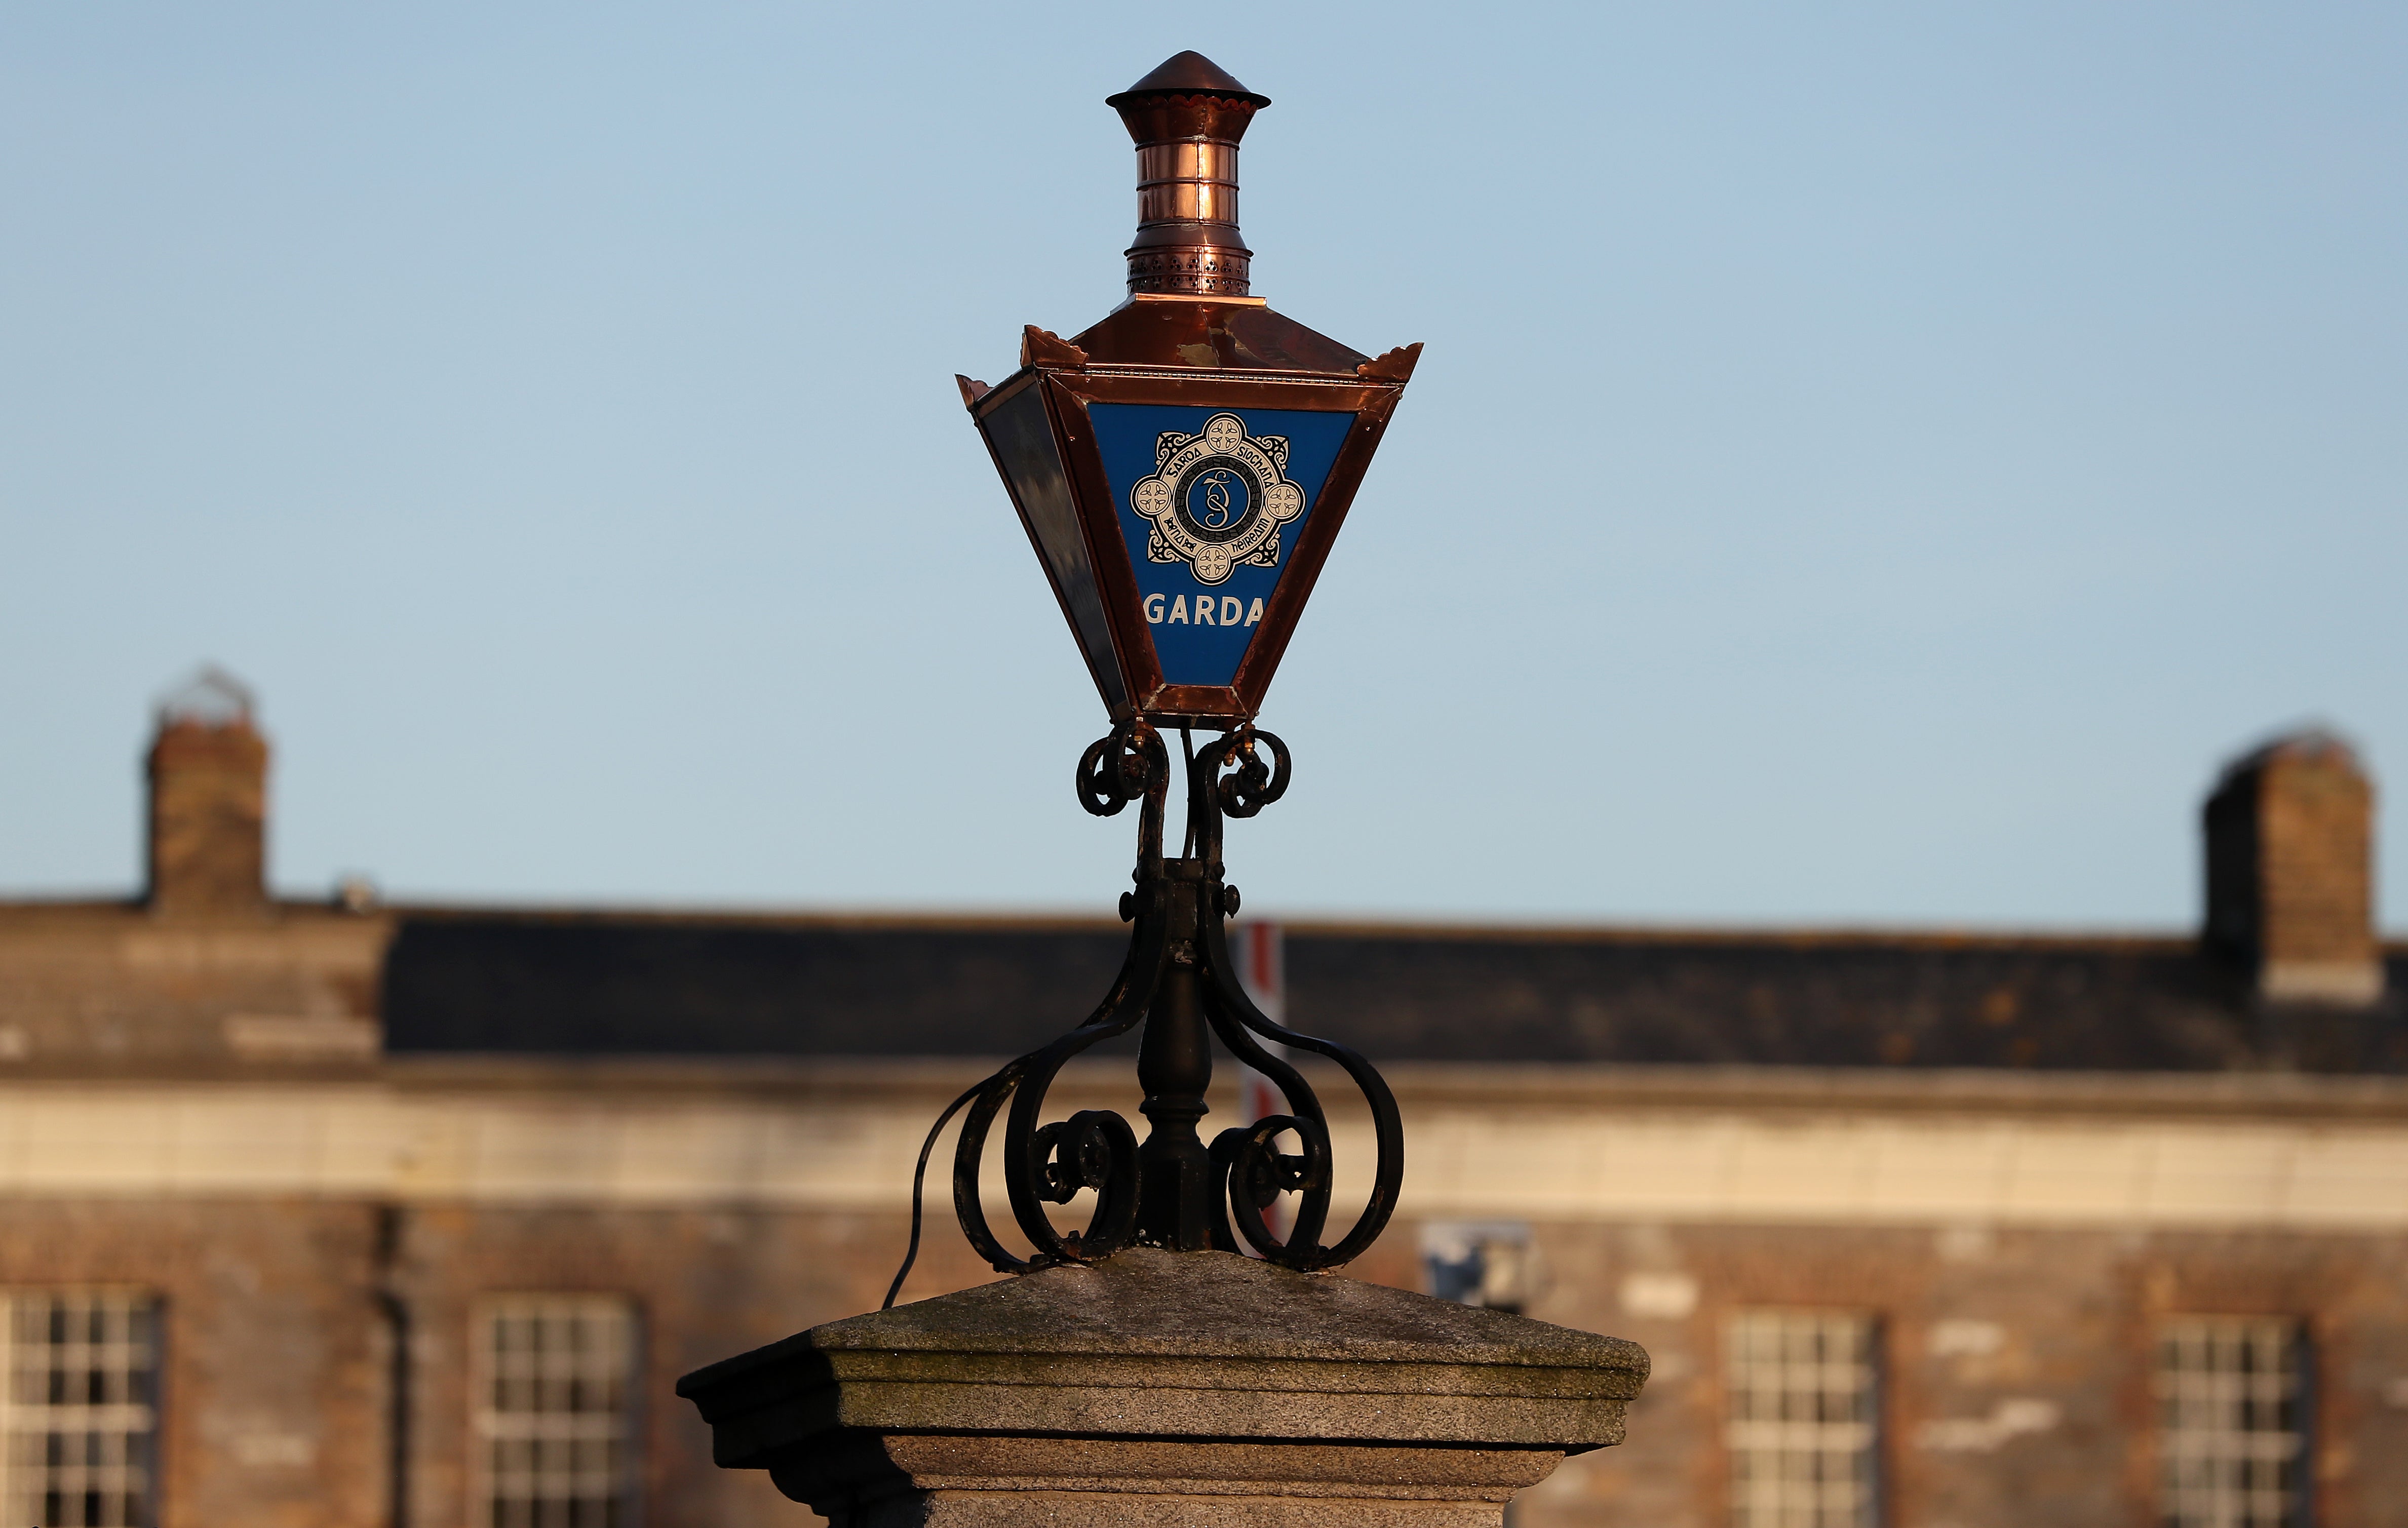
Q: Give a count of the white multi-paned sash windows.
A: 4